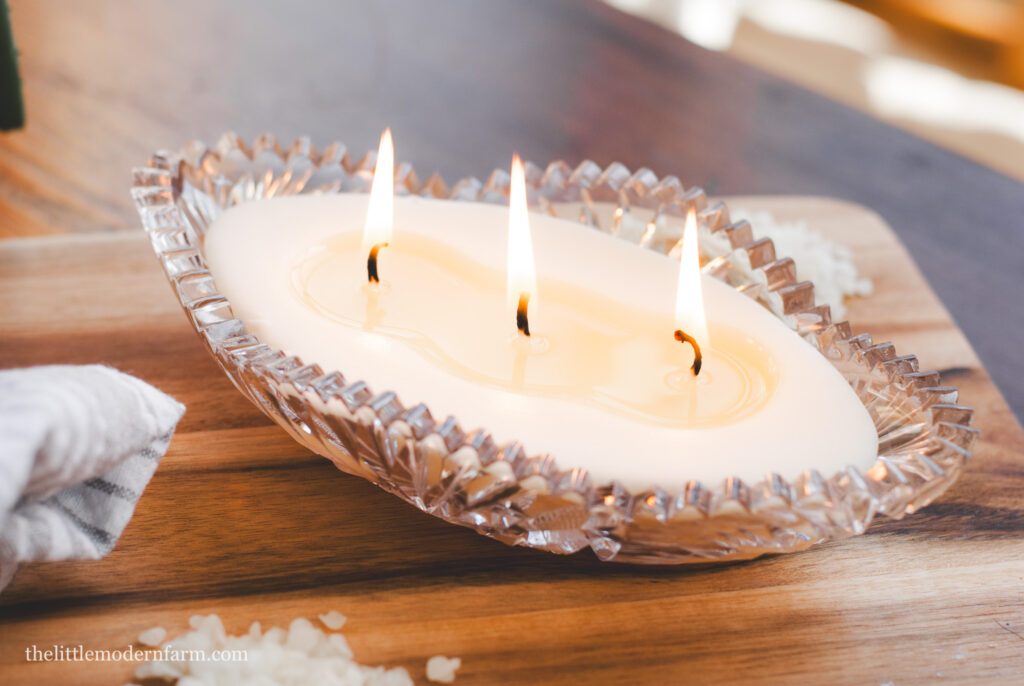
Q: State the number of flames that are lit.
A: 3